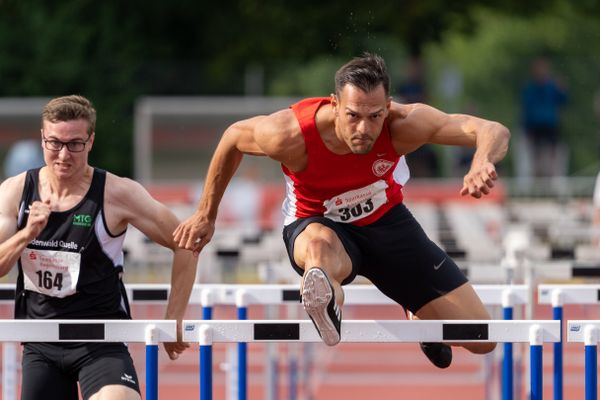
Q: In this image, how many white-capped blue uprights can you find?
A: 8